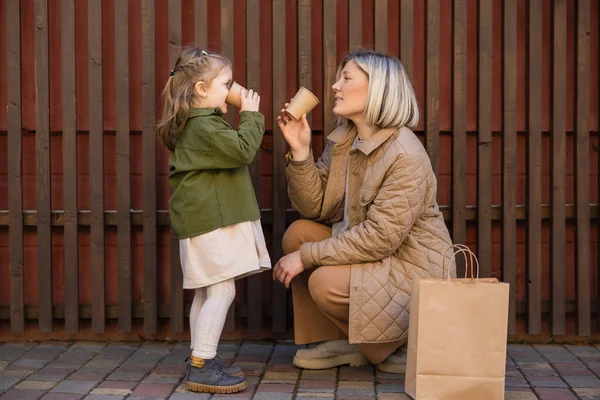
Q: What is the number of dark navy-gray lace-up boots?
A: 2